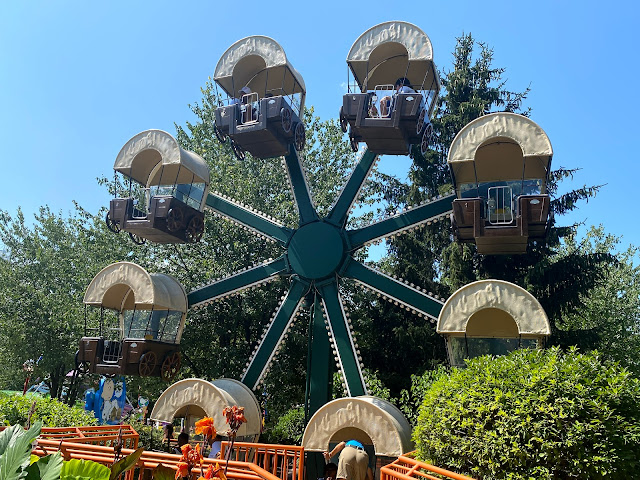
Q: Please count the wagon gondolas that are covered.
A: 8